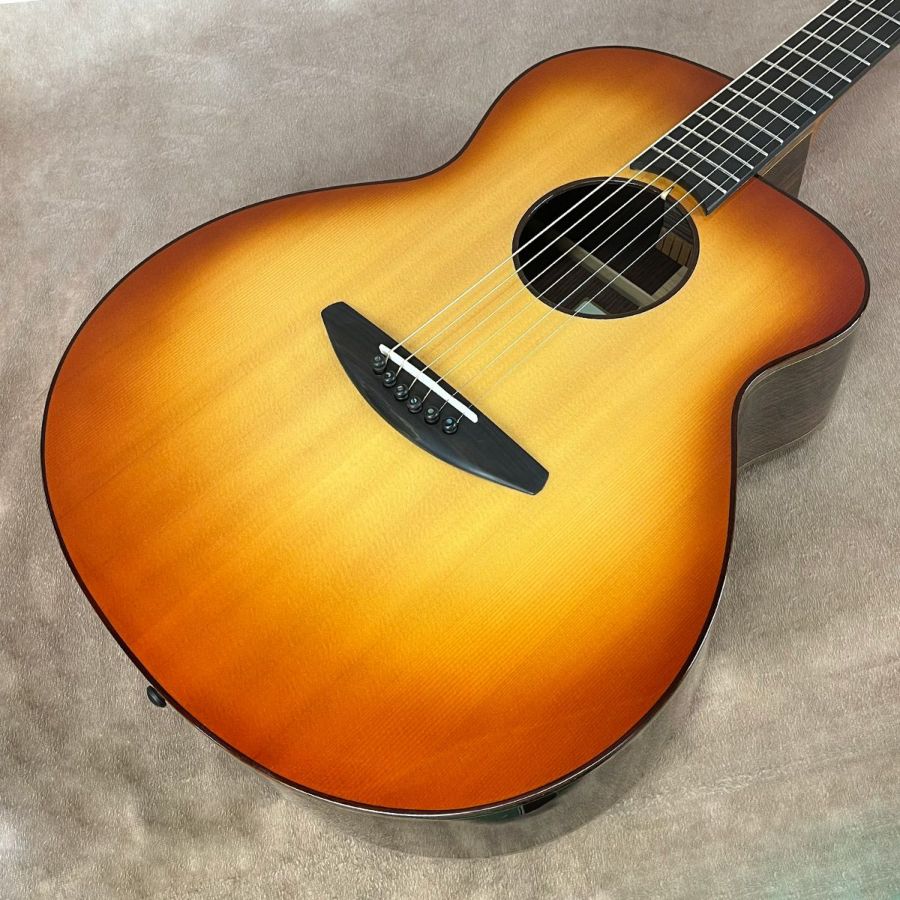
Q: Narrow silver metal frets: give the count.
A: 12